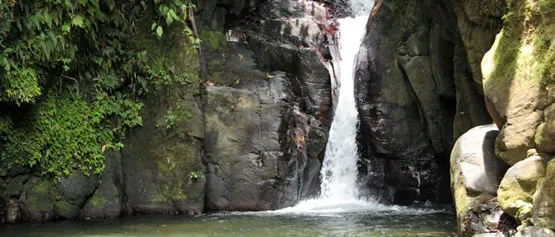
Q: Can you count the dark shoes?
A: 0